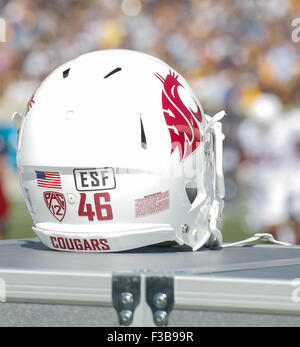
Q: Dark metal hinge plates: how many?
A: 2